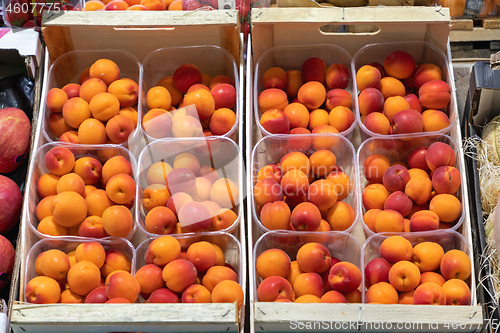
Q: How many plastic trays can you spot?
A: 12